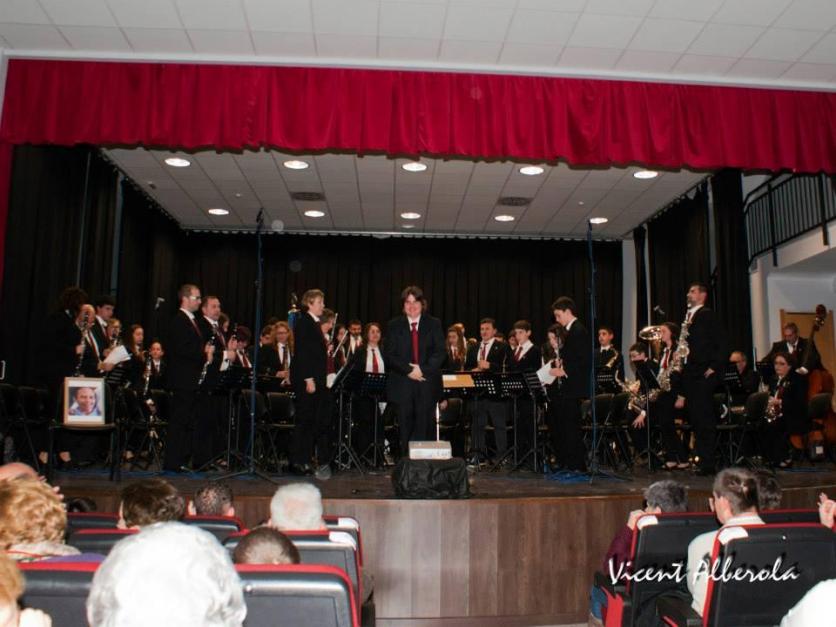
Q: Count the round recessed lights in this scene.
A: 10